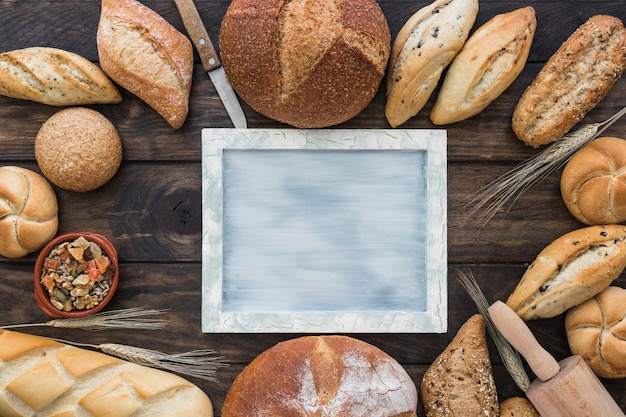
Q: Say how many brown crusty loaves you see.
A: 2